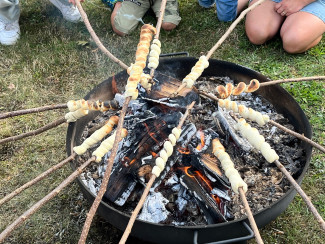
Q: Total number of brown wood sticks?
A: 13